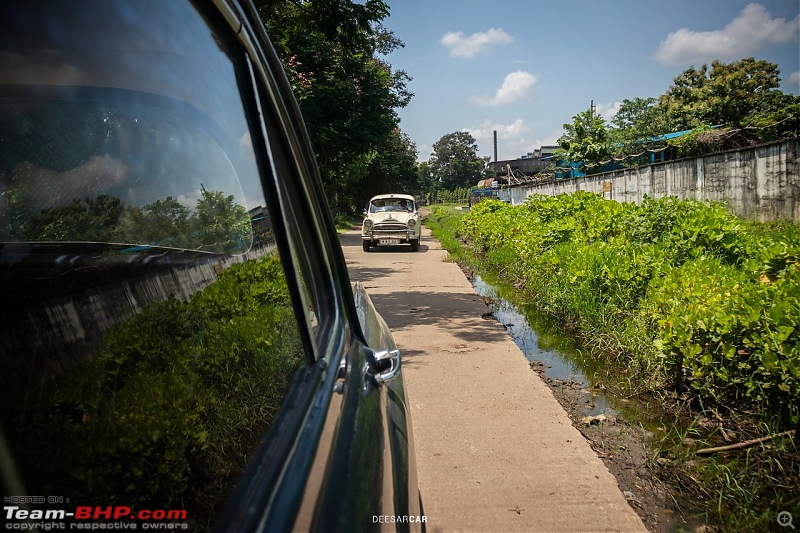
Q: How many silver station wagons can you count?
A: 0